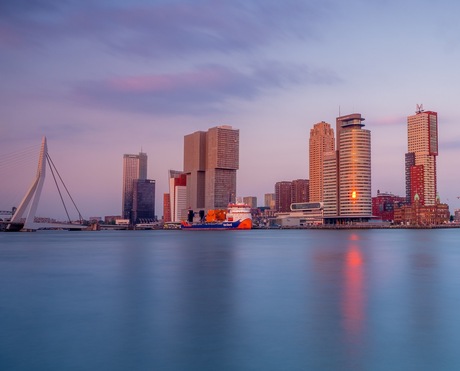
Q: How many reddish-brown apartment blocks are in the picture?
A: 2